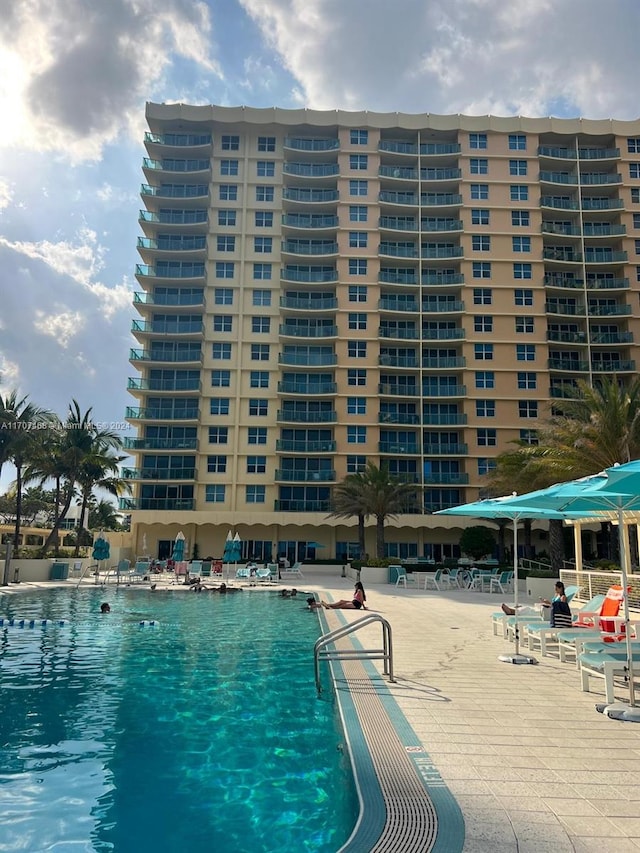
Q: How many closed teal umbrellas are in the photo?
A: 4